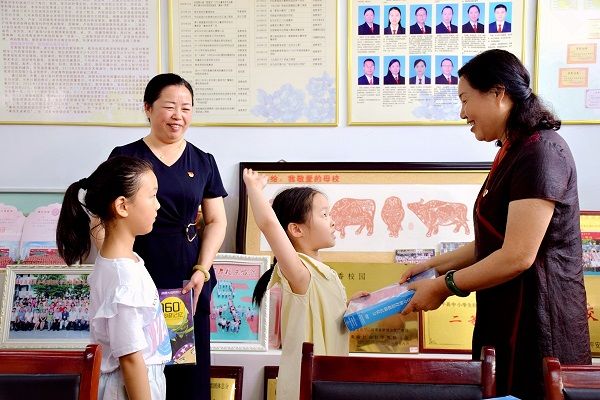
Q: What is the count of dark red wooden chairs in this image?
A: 3